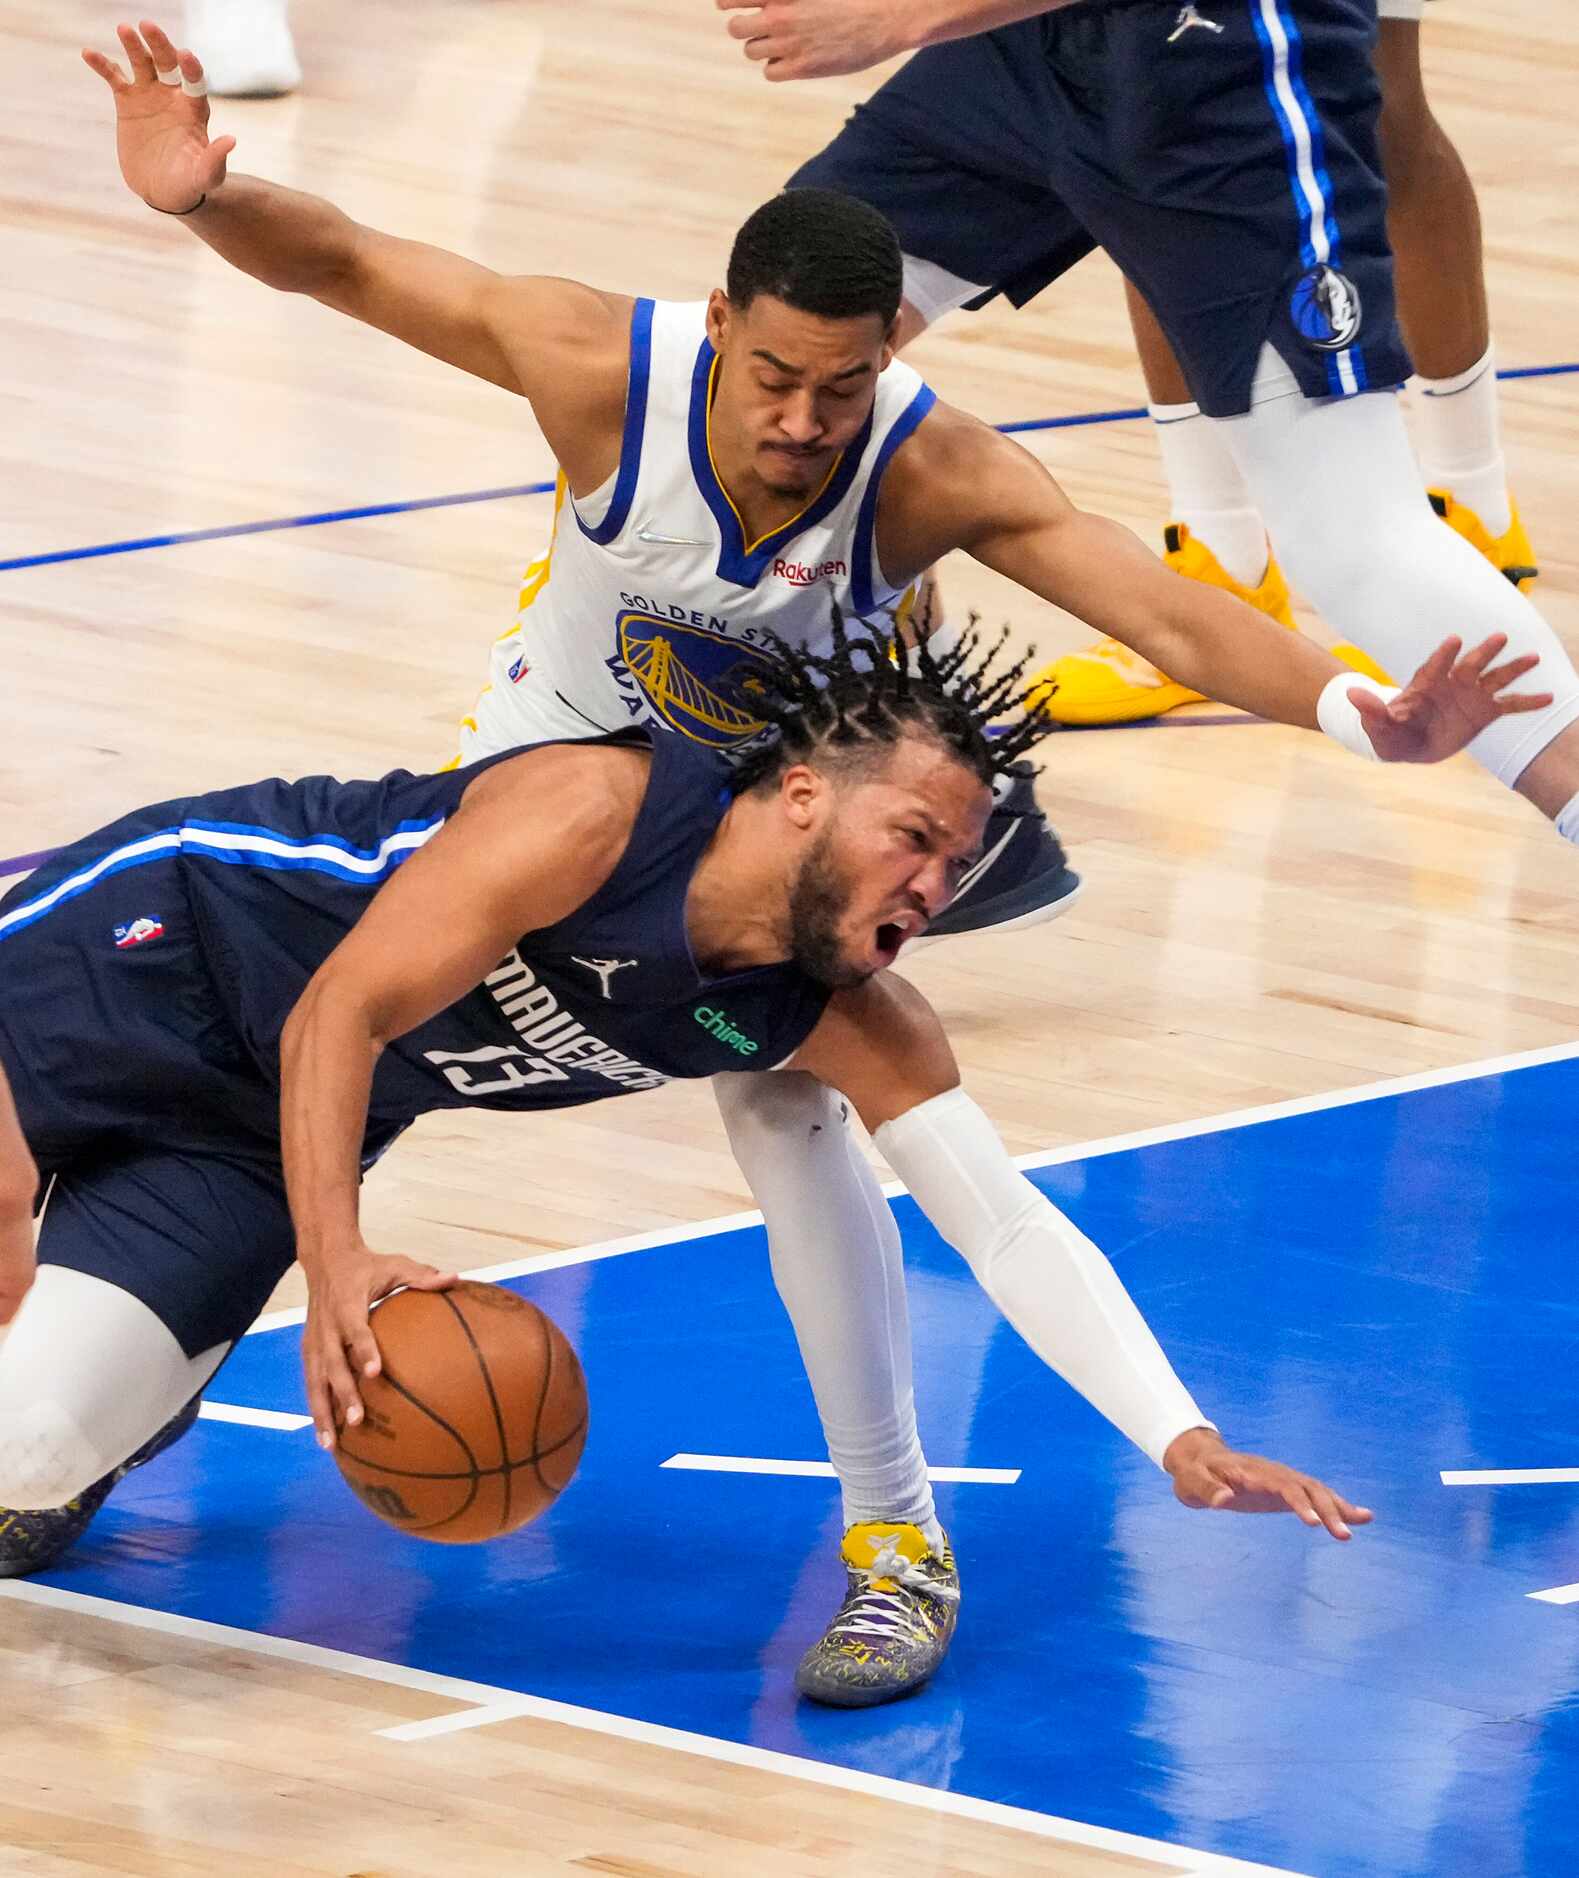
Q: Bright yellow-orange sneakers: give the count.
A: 2